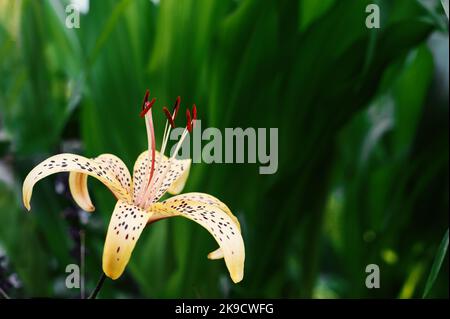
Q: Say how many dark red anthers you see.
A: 6